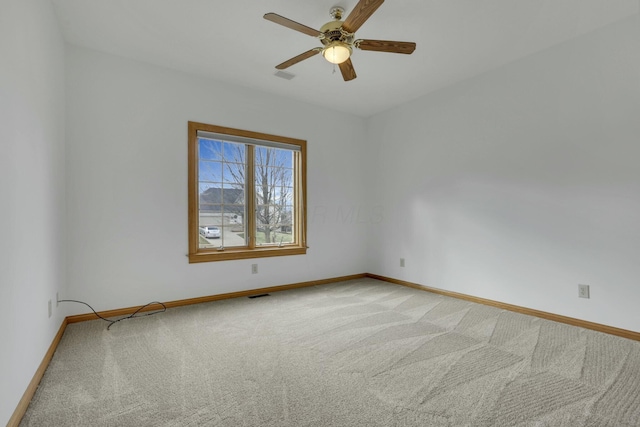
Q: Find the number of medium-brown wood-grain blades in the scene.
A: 5